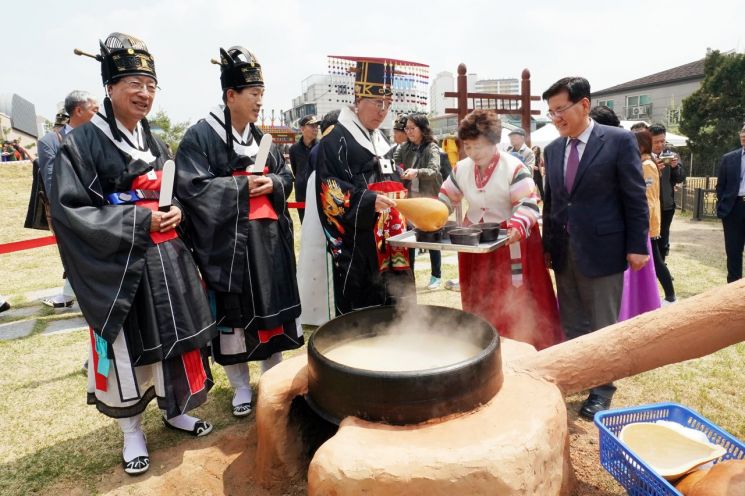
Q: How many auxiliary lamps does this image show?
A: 0